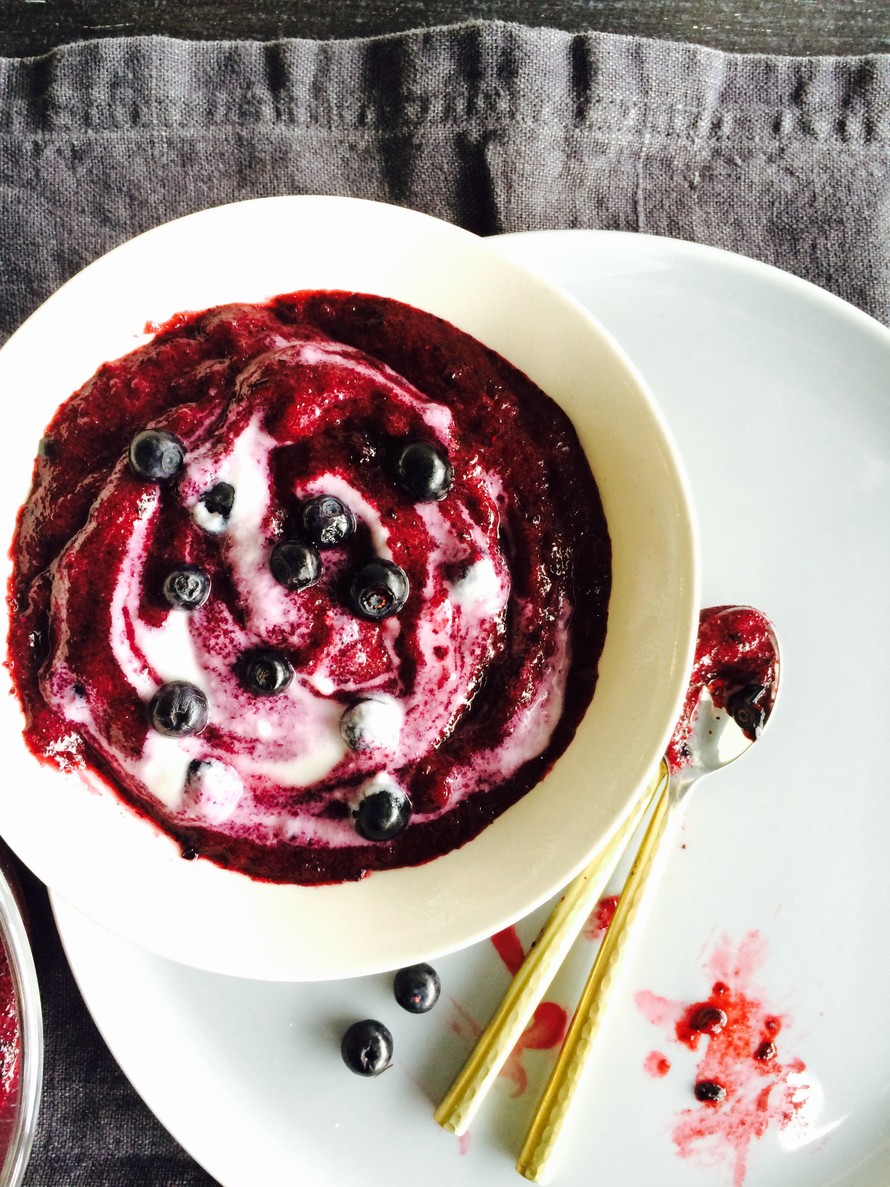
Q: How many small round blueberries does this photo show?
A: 14